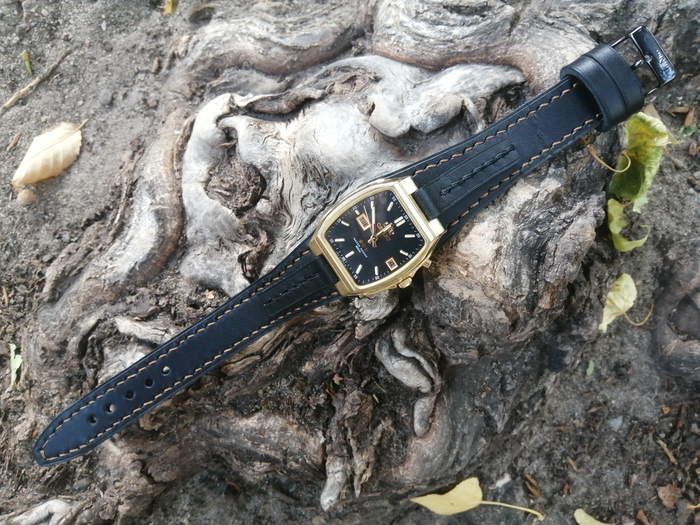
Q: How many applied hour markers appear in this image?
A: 11